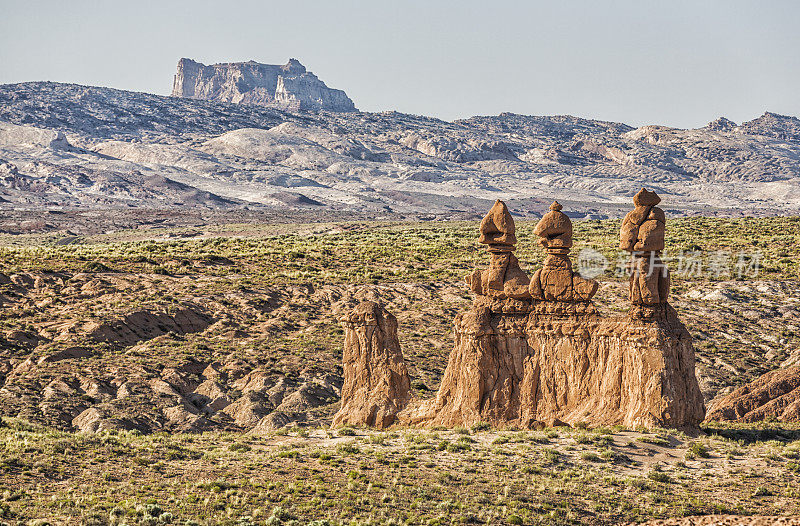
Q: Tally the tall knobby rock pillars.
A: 3